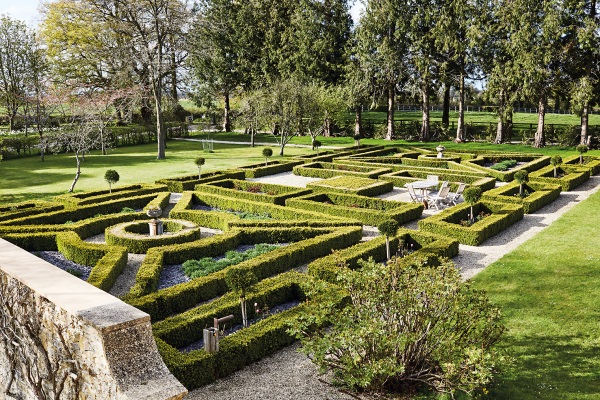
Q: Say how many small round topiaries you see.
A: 11